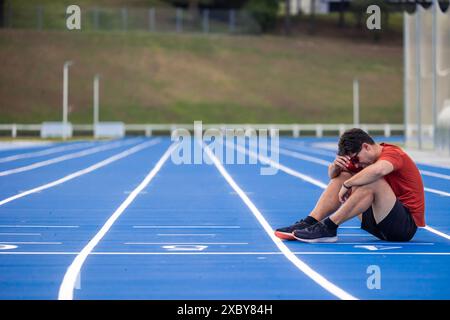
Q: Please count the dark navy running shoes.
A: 2